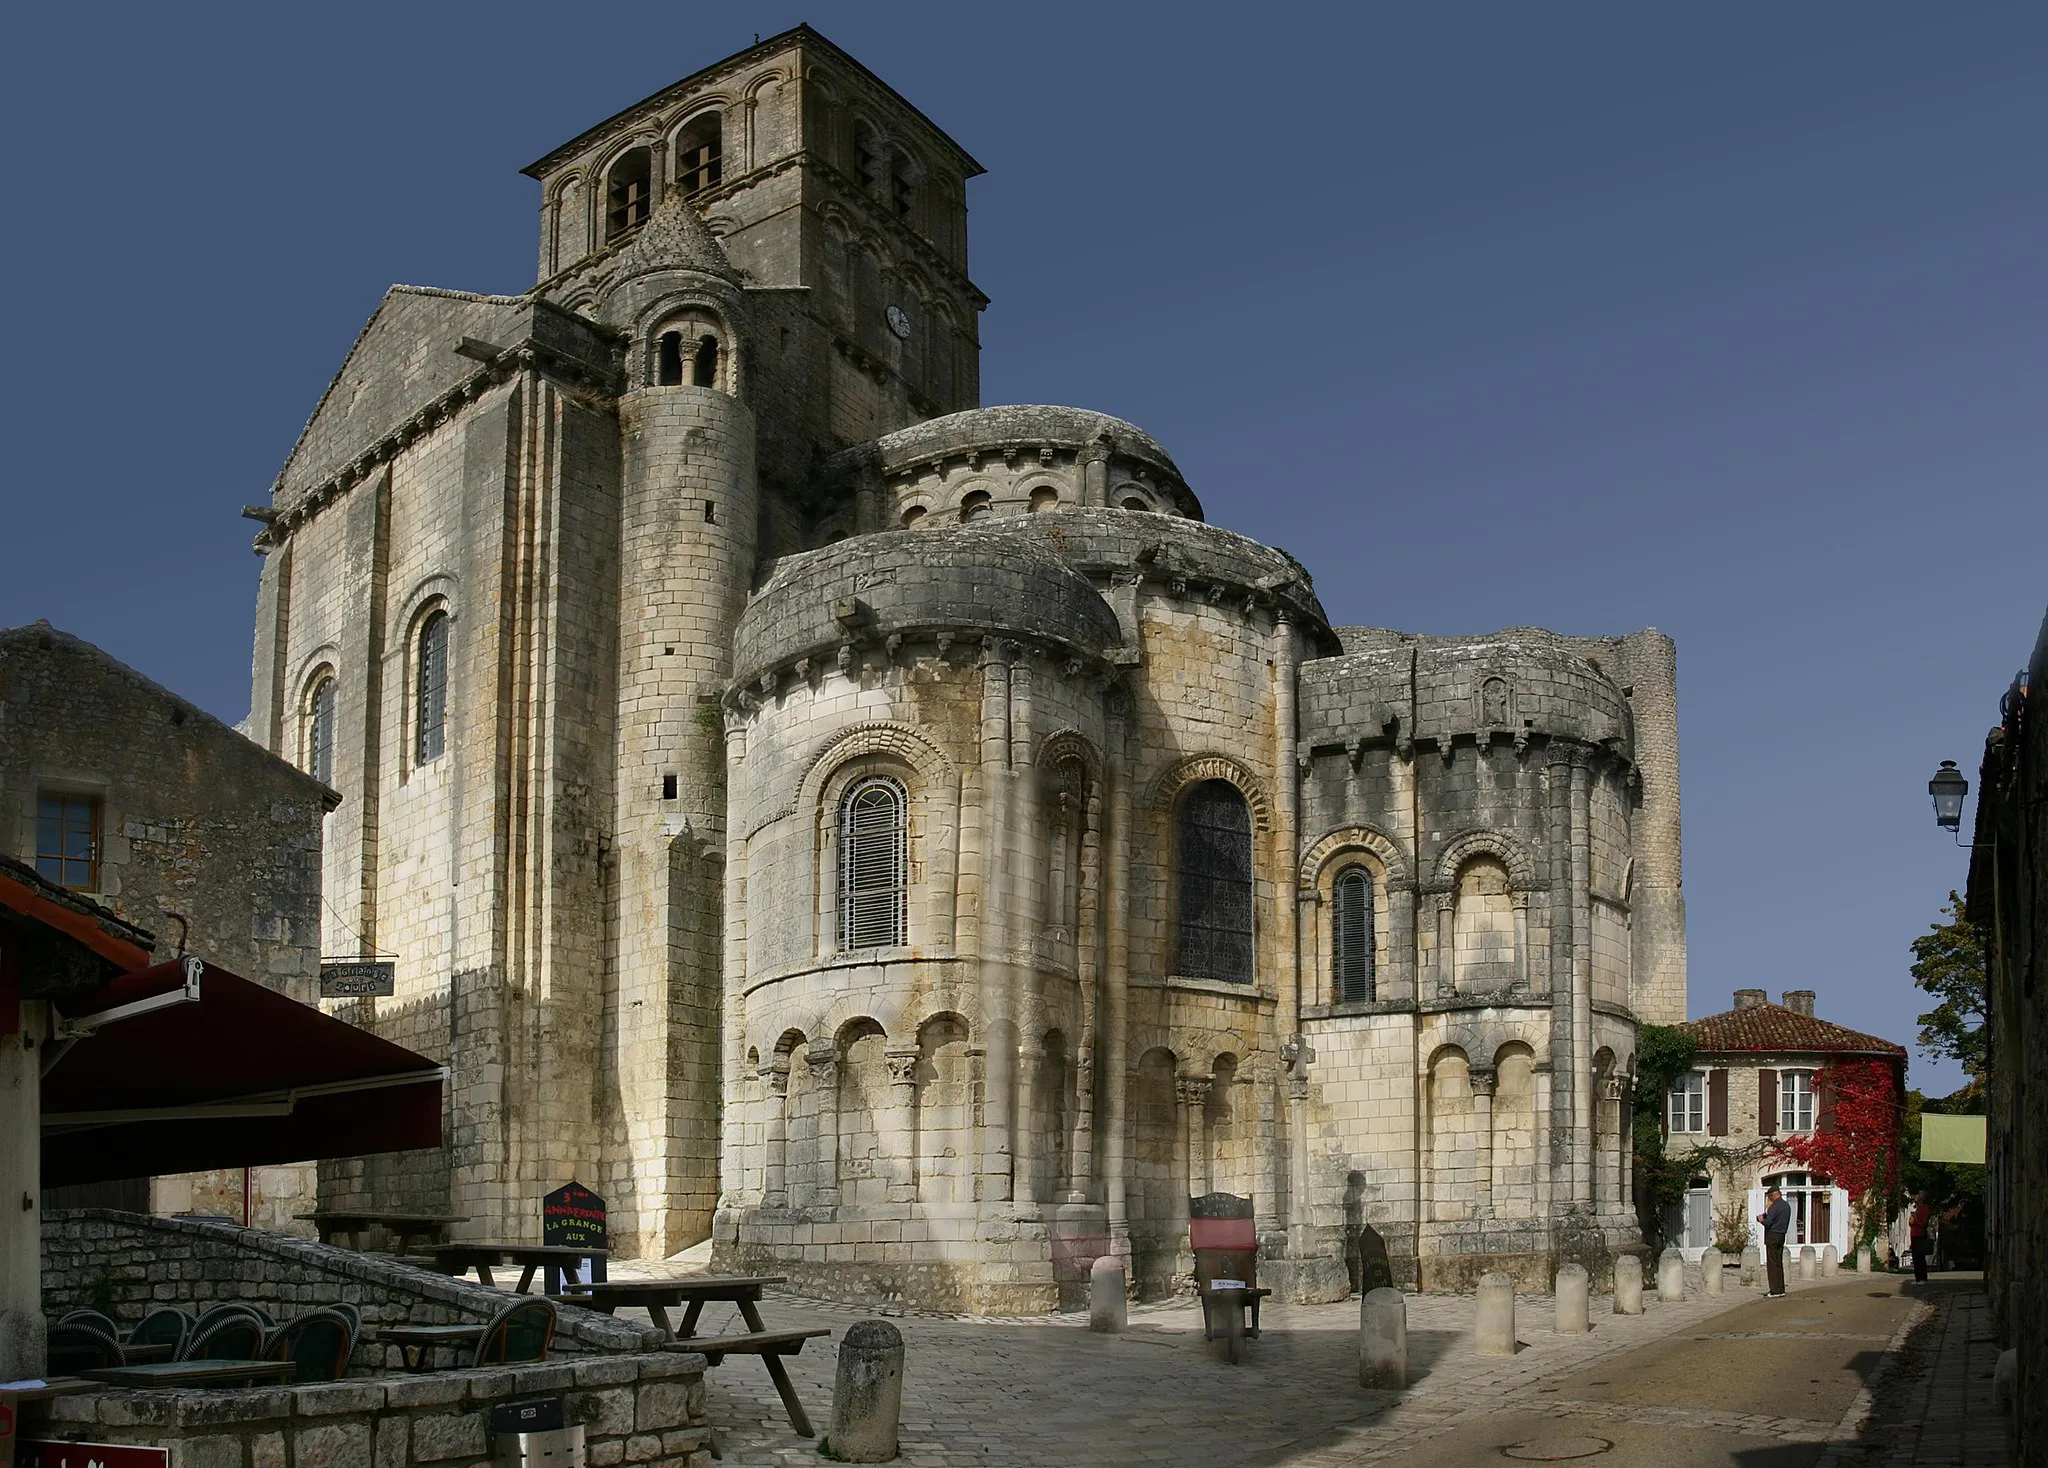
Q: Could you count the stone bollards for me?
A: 13